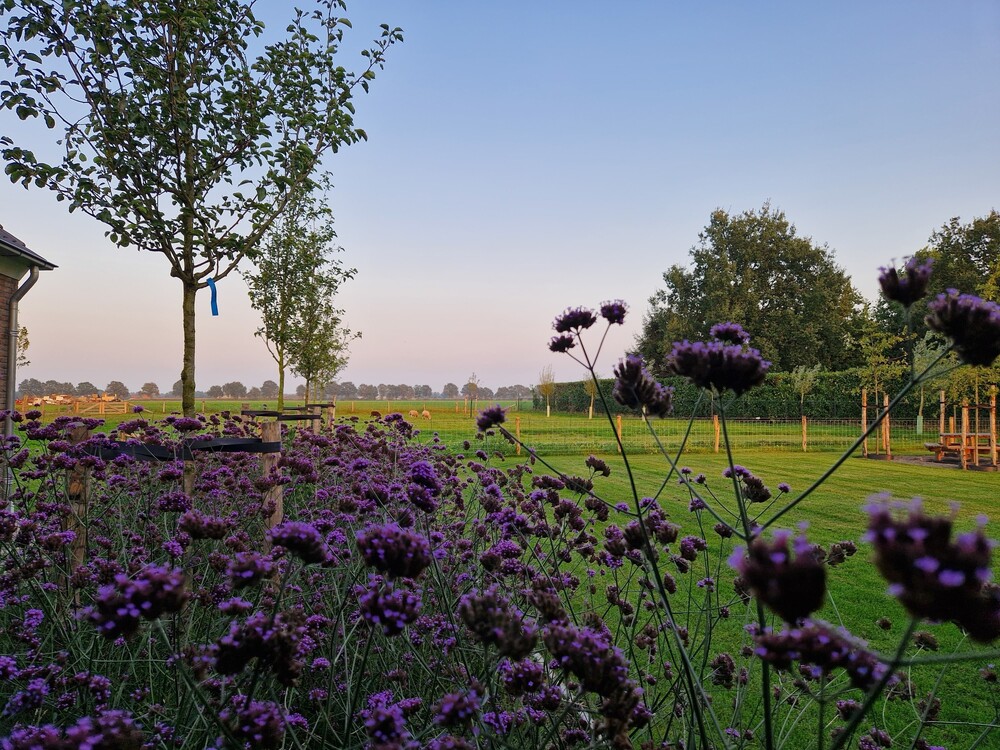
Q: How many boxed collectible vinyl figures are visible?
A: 0